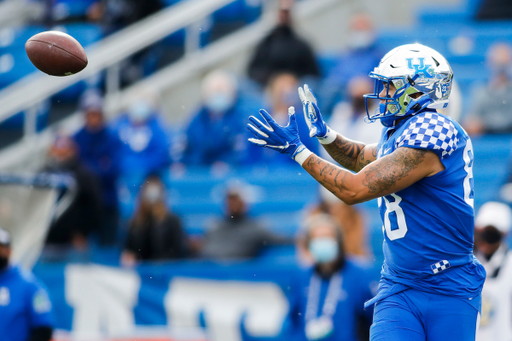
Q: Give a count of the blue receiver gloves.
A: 2